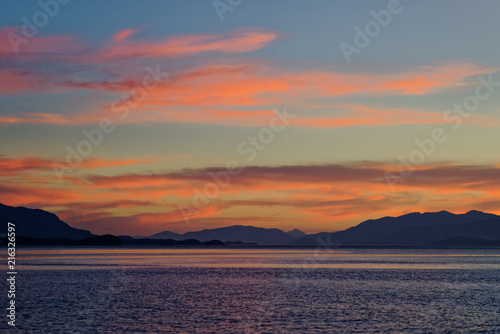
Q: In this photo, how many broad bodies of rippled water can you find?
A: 1